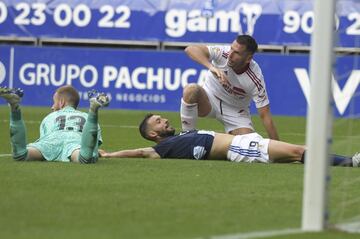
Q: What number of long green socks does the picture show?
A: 2